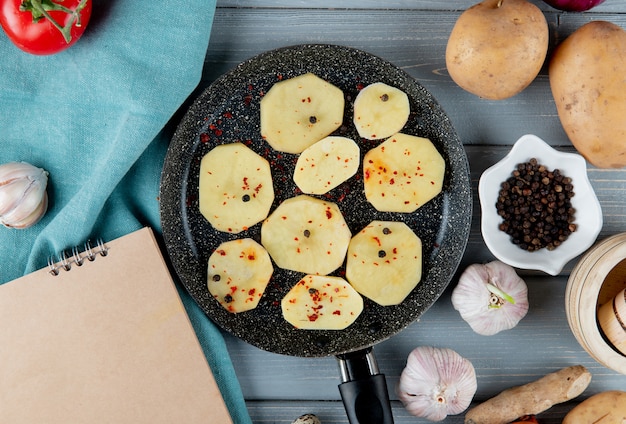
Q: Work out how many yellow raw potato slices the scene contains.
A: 9